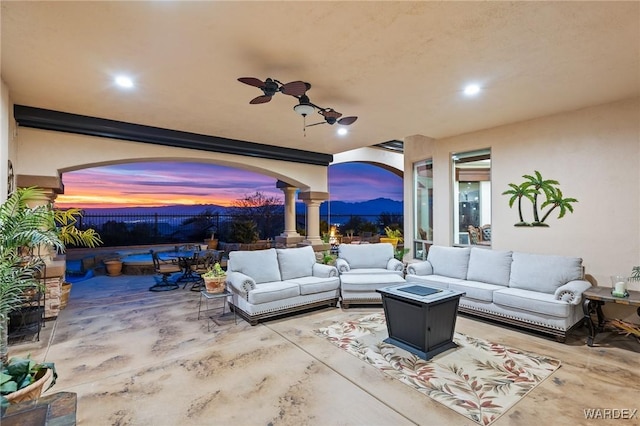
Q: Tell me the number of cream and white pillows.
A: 6